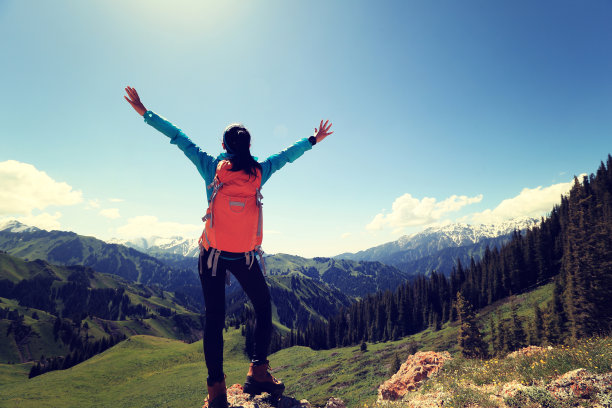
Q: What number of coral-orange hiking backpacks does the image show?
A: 1